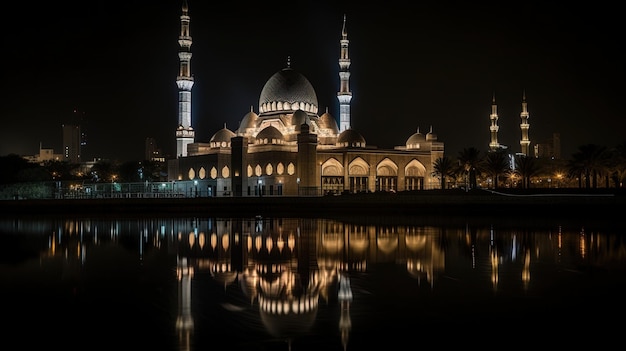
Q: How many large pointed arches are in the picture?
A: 4